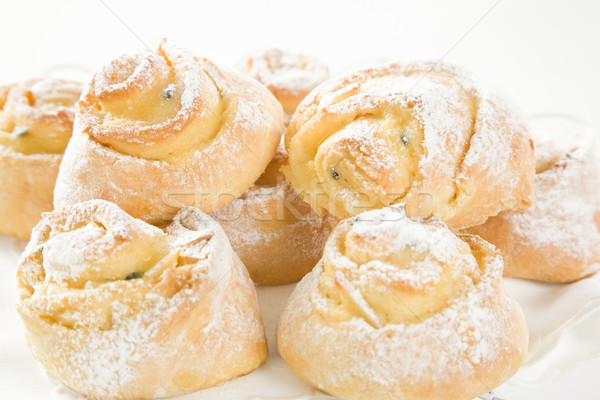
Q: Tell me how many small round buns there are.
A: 8